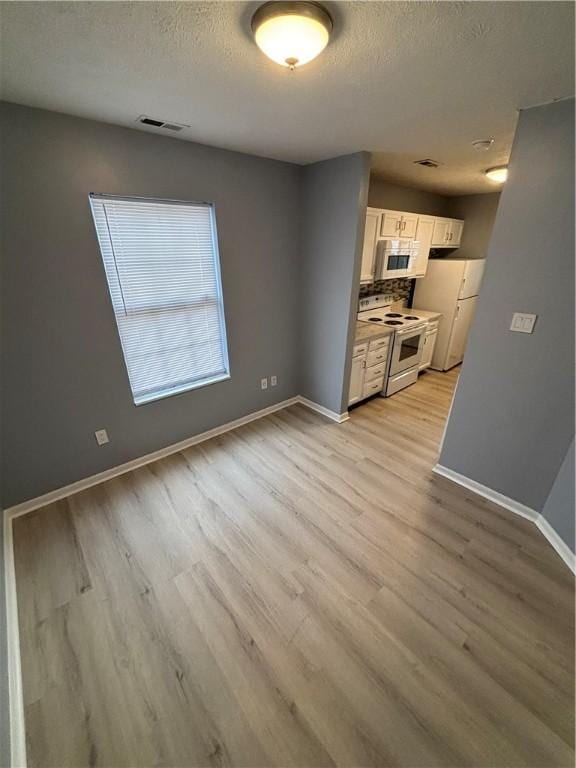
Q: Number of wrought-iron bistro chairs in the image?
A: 0